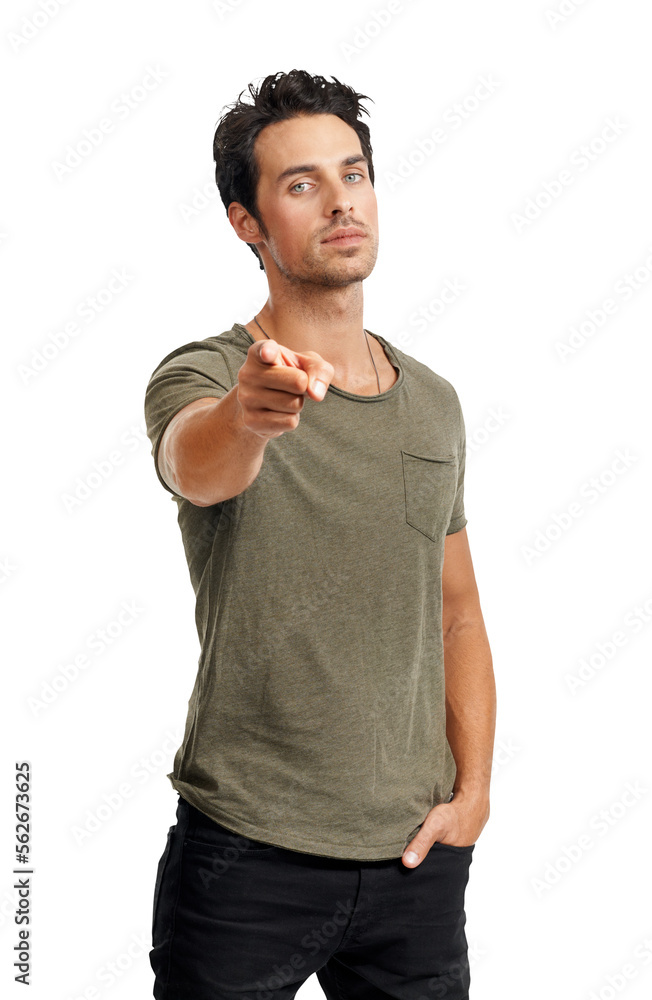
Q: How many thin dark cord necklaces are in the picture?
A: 1